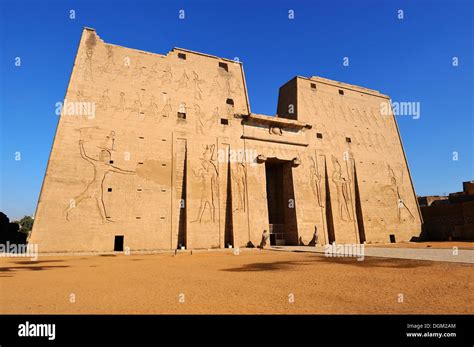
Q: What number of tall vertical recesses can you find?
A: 4